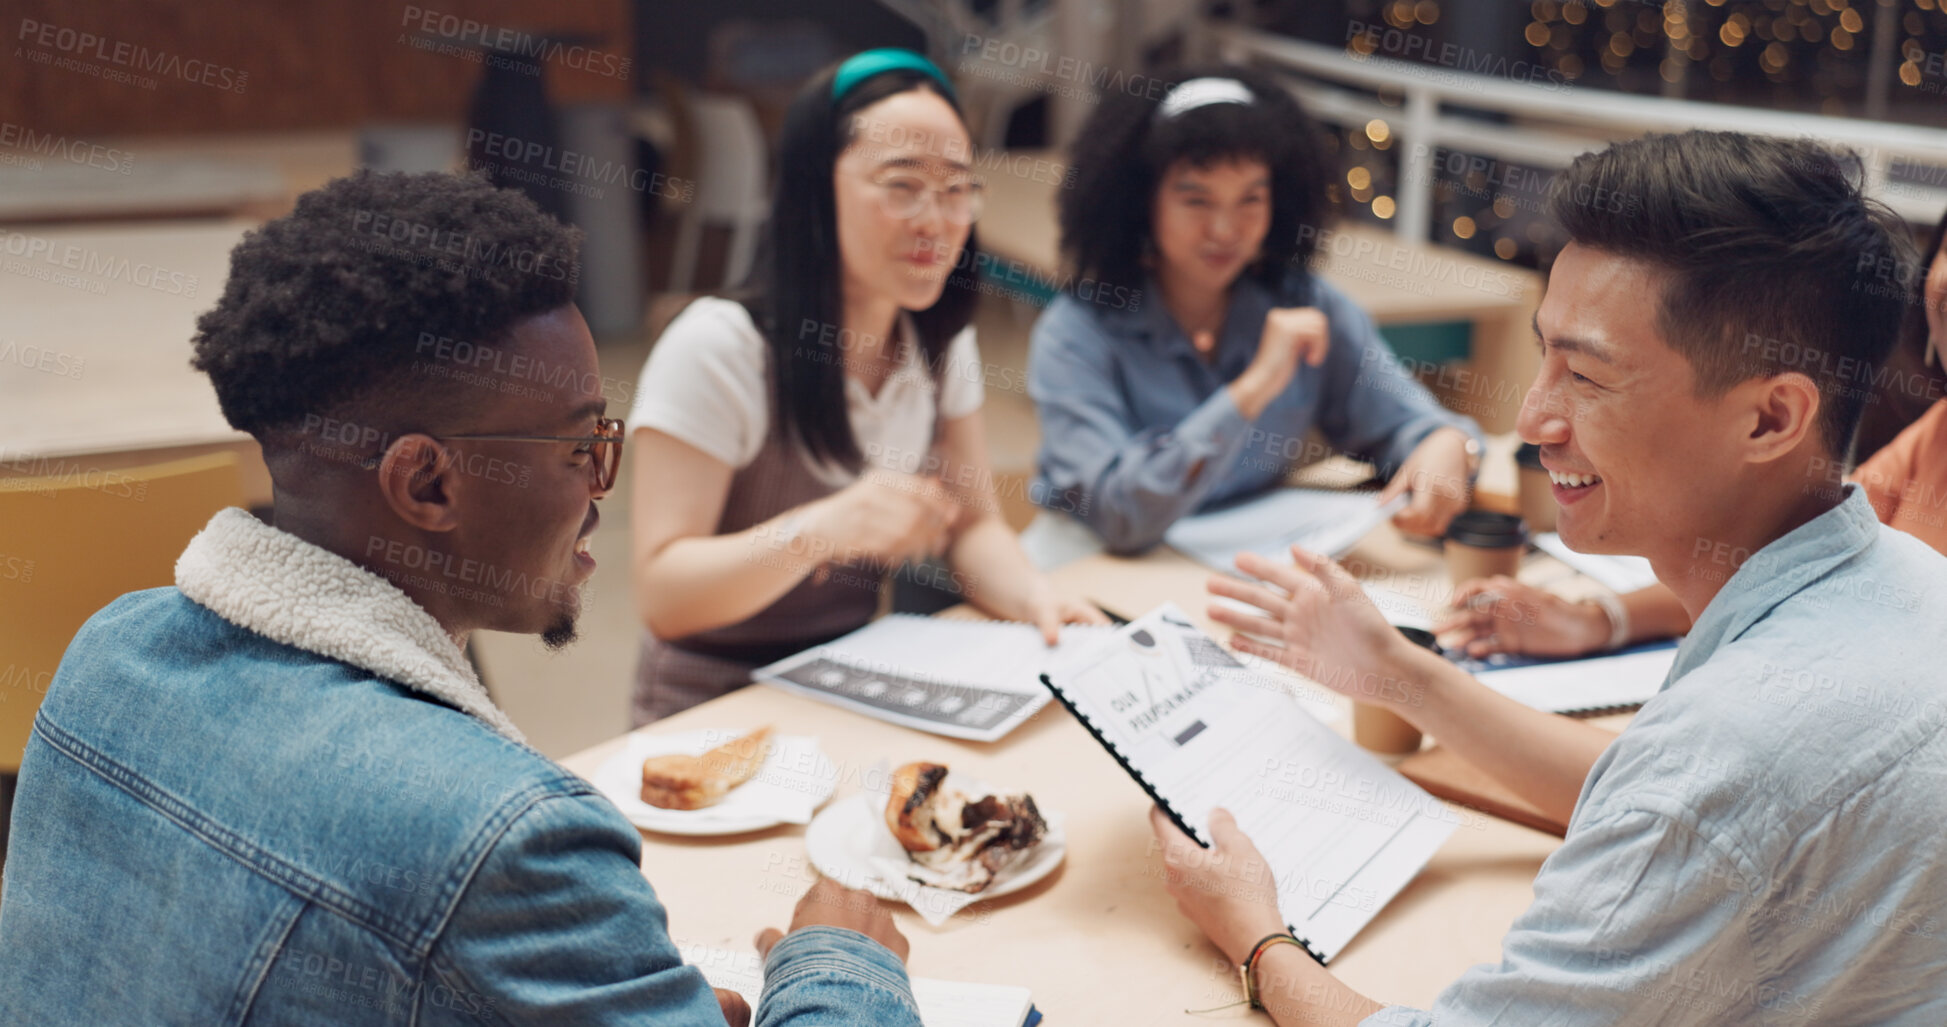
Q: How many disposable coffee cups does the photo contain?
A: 3